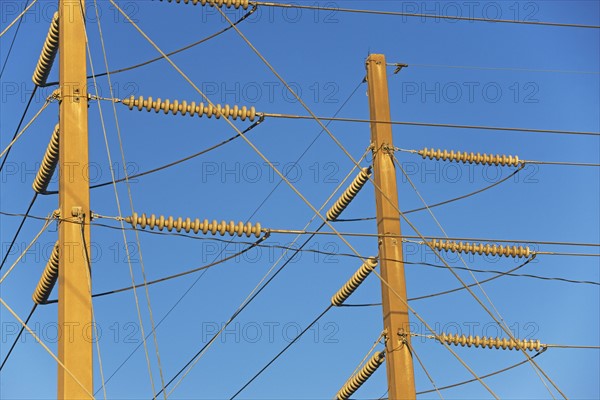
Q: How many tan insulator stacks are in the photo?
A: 12